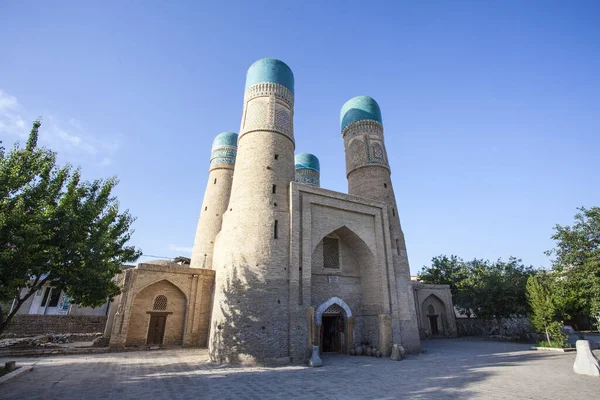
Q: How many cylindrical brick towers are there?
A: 4